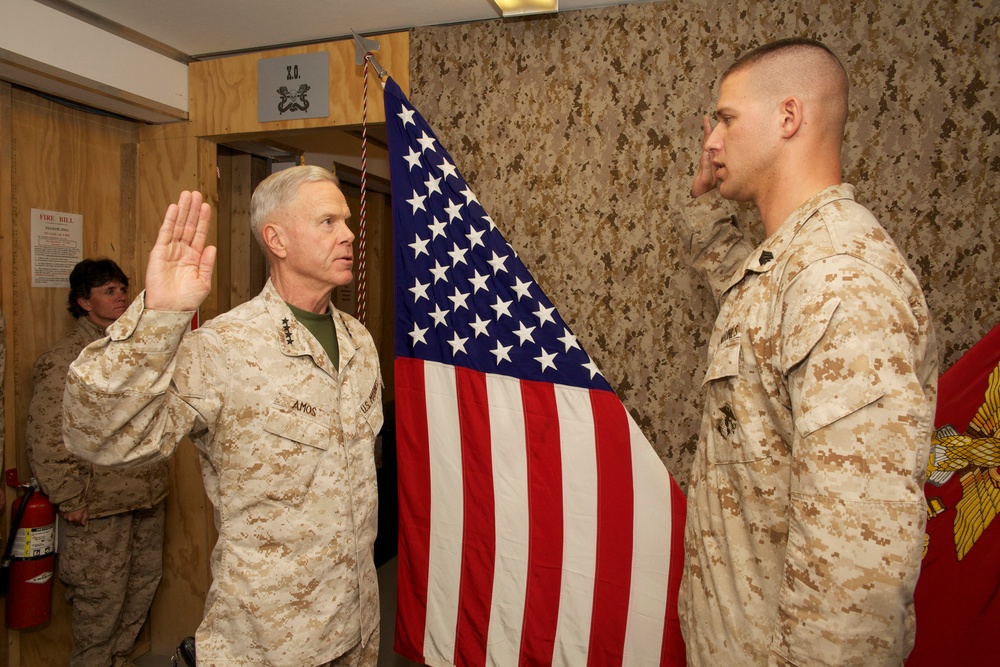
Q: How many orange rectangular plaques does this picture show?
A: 0